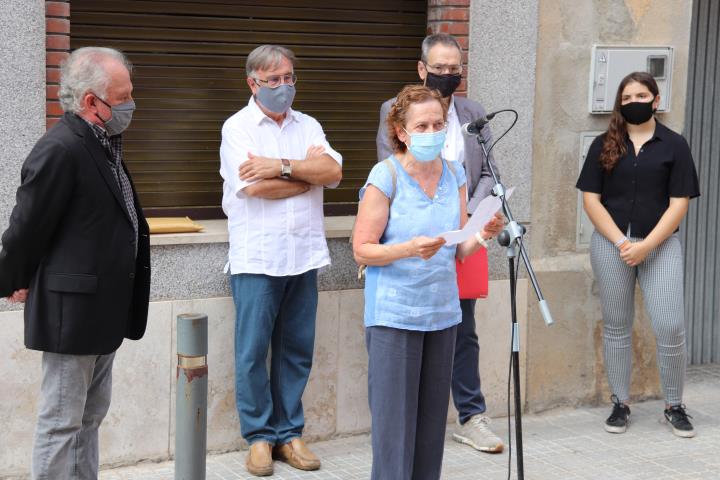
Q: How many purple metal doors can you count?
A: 0